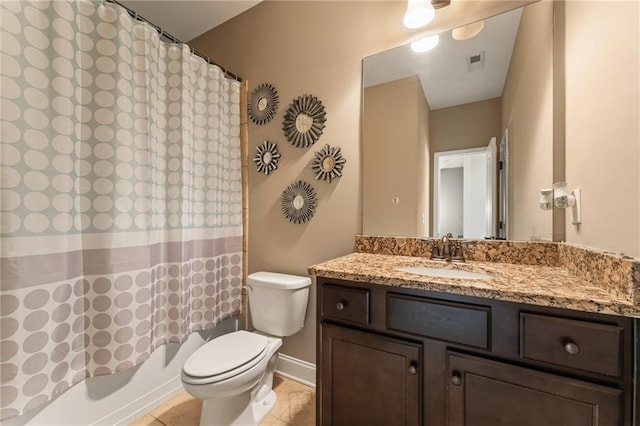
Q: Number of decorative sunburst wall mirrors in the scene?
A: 5